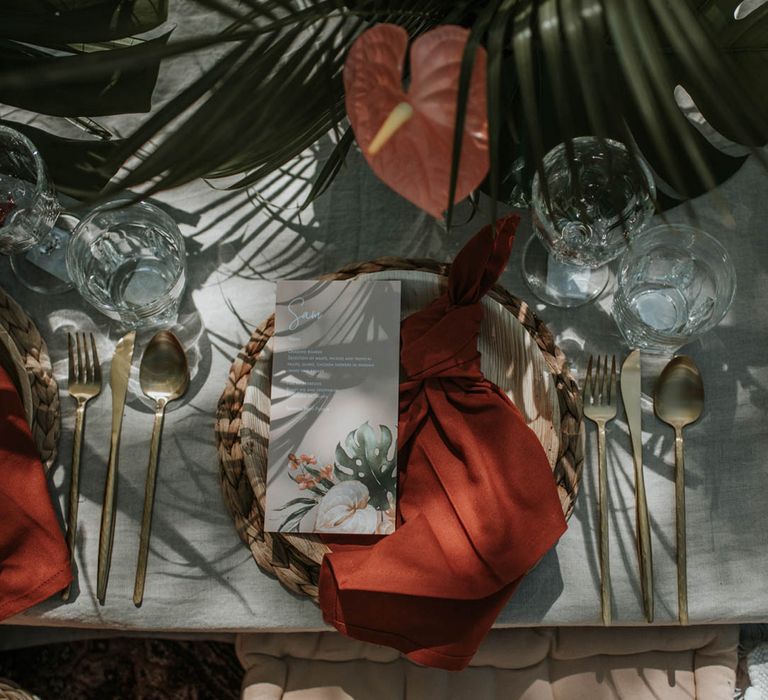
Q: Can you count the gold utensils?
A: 6